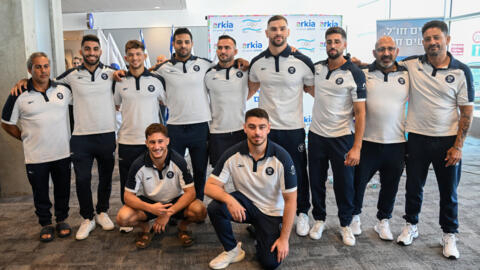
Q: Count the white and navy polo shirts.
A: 11